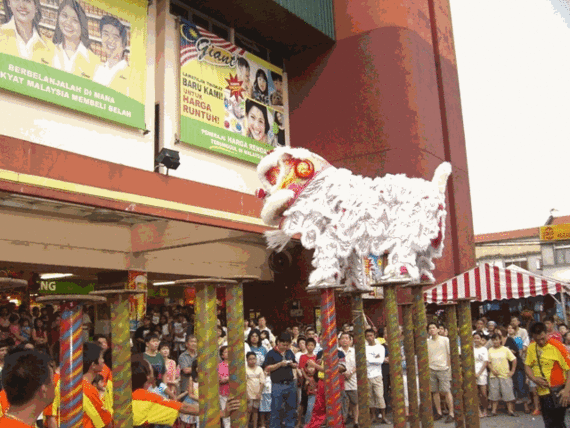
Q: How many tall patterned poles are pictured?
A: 11